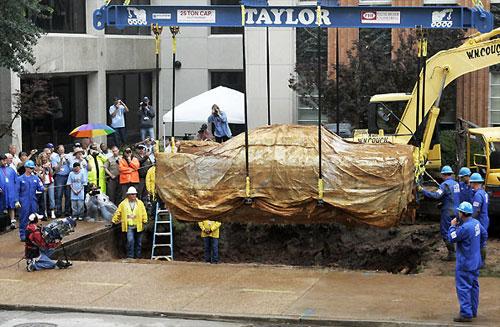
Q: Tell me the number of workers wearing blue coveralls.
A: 5